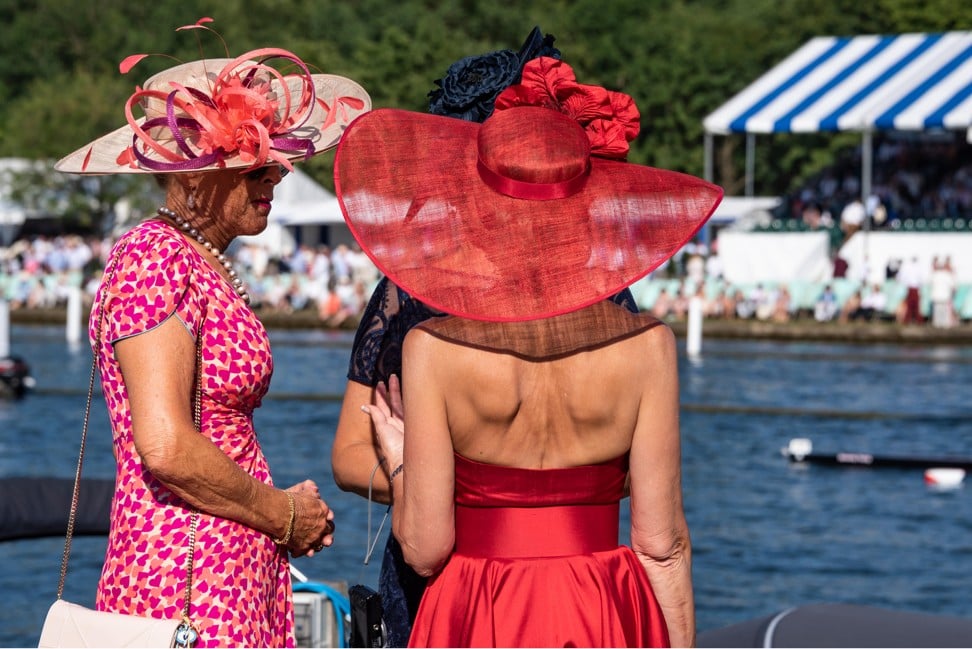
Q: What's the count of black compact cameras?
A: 1